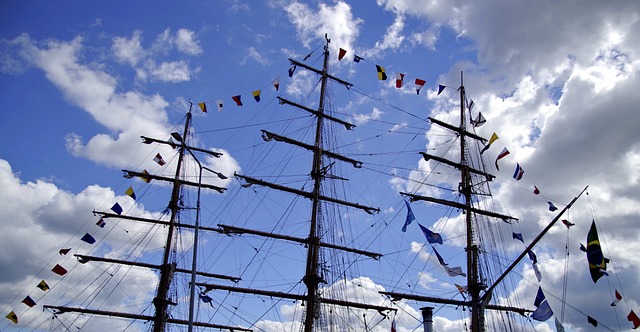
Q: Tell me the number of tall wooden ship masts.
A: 3